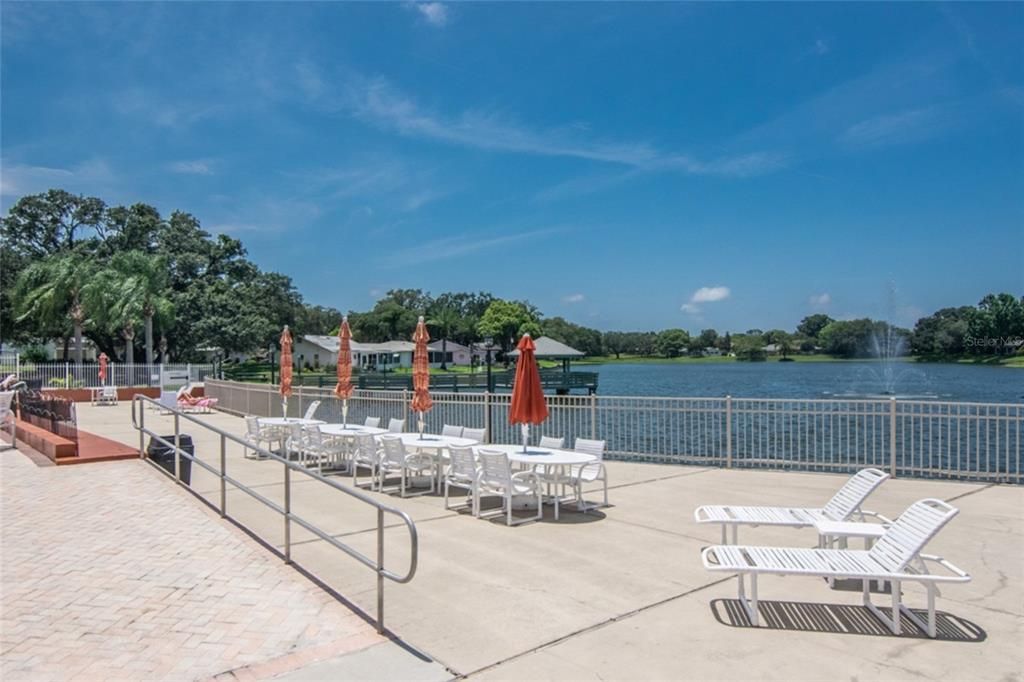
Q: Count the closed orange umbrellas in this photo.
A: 5